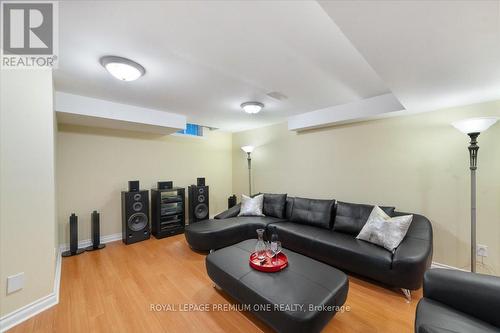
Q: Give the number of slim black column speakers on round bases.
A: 2